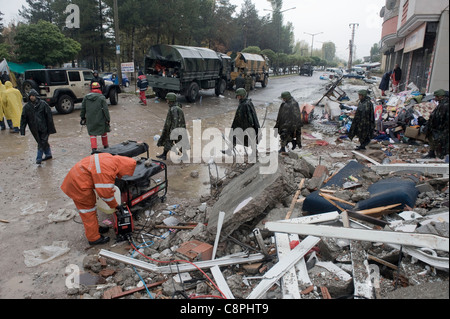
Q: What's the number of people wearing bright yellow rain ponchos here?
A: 2